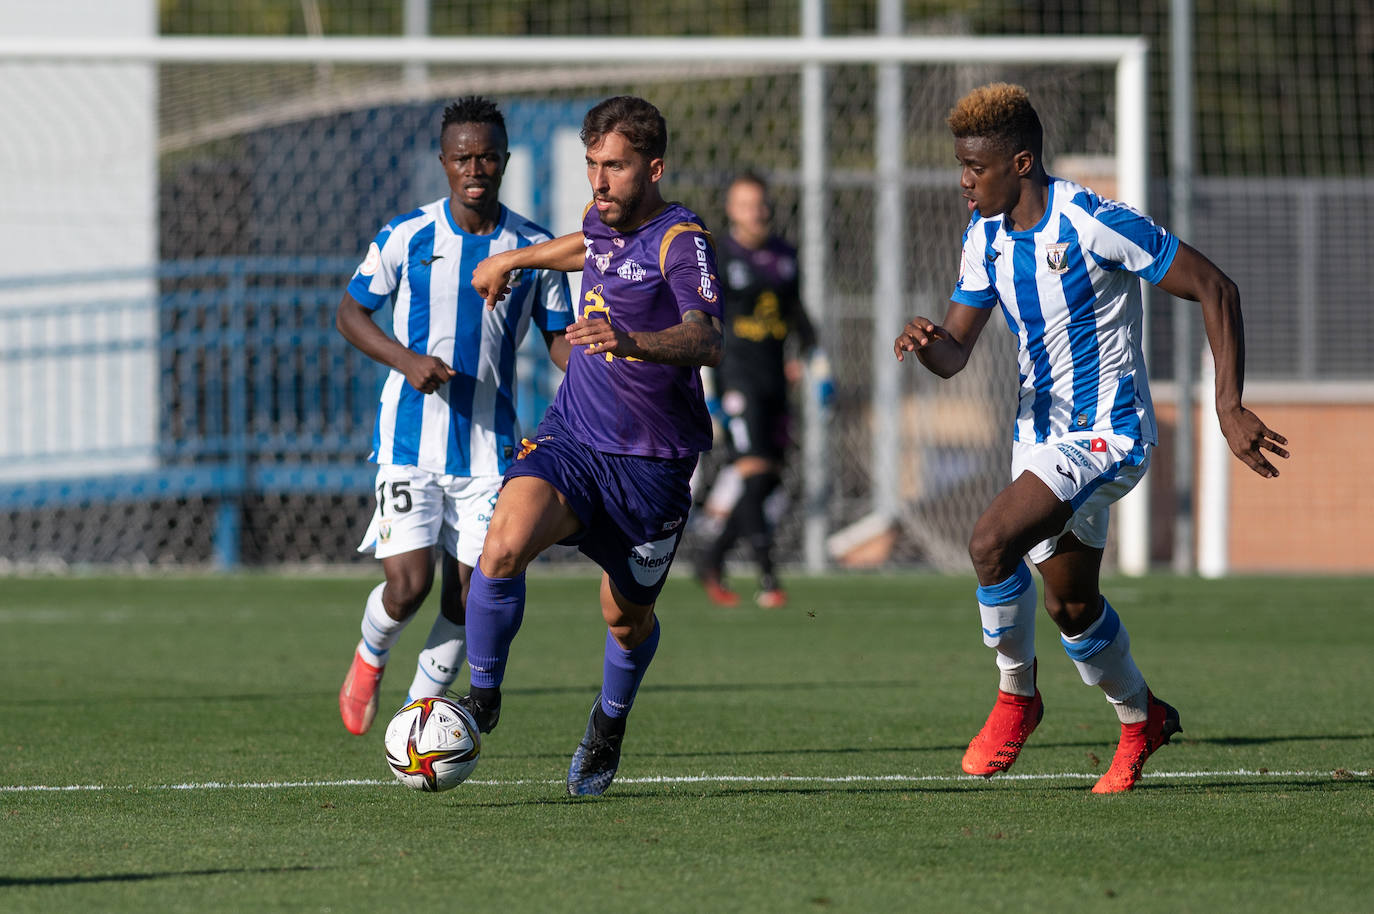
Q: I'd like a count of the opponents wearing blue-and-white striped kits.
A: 2